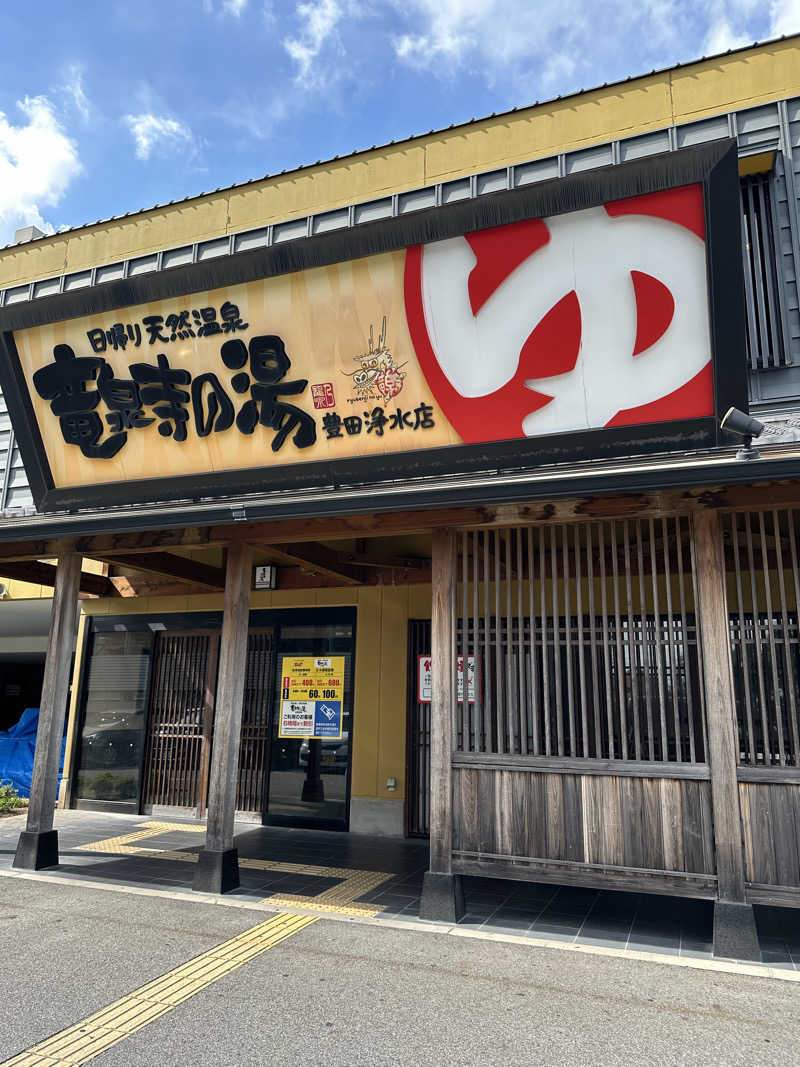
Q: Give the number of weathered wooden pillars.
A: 4